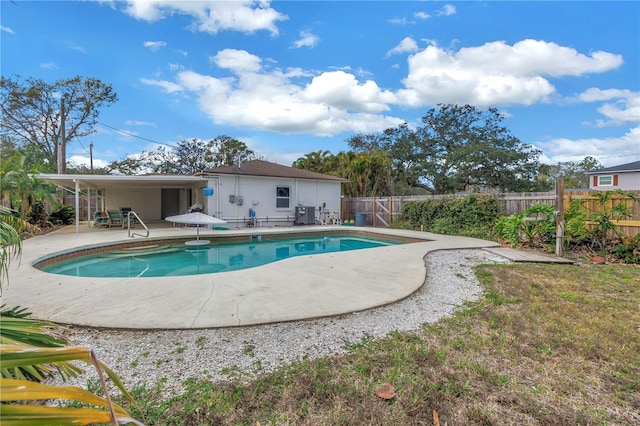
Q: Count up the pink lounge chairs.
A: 0